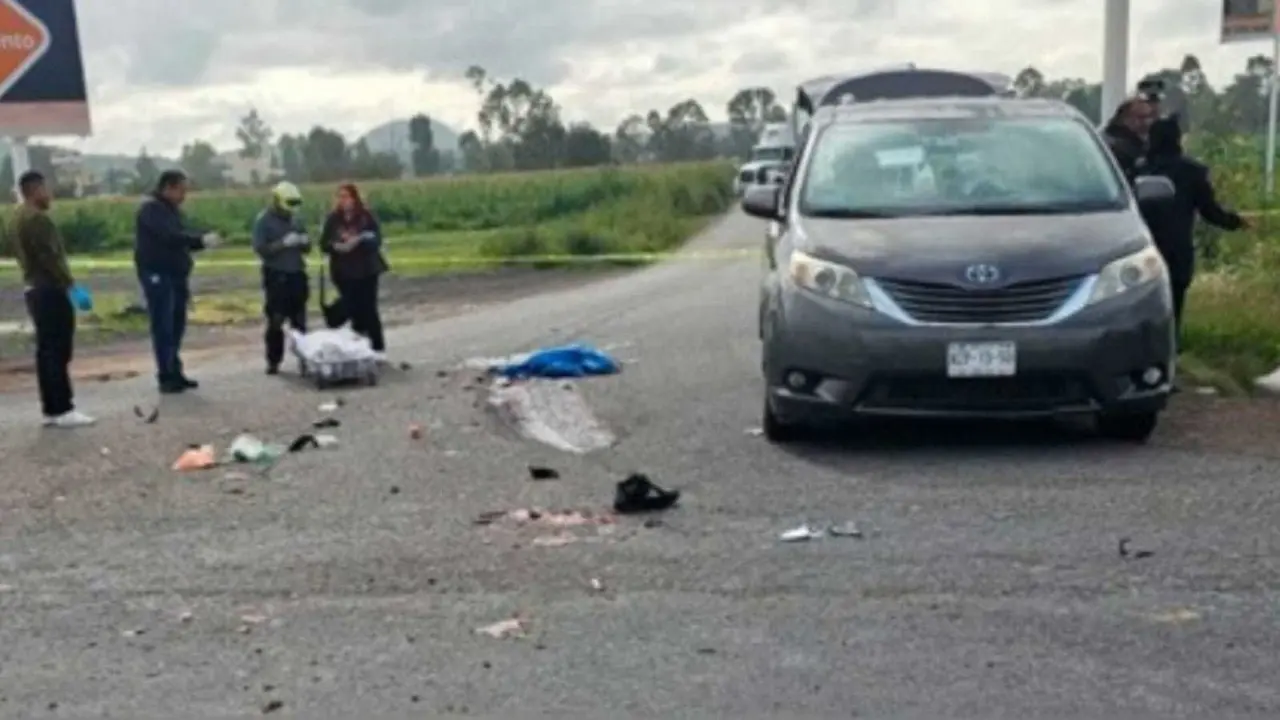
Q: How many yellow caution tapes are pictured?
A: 1